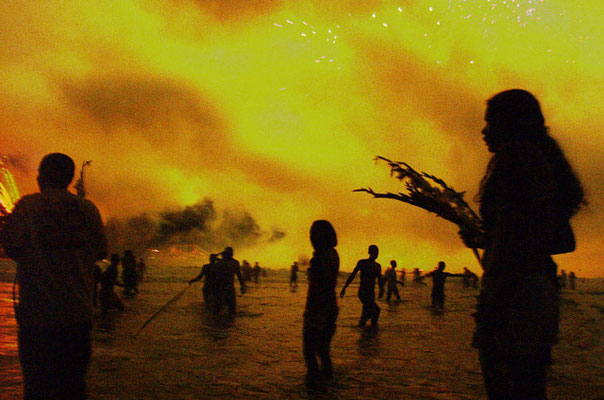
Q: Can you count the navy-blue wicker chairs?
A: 0